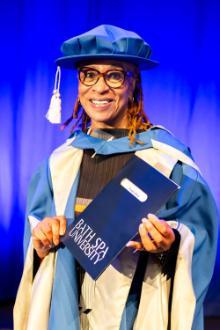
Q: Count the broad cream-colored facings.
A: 2